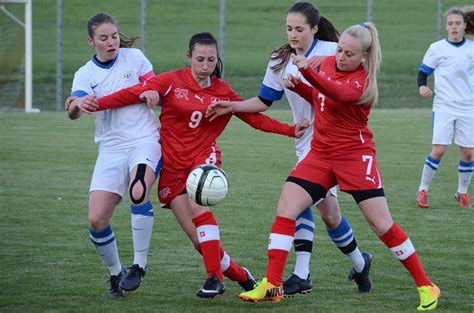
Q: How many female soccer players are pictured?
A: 5